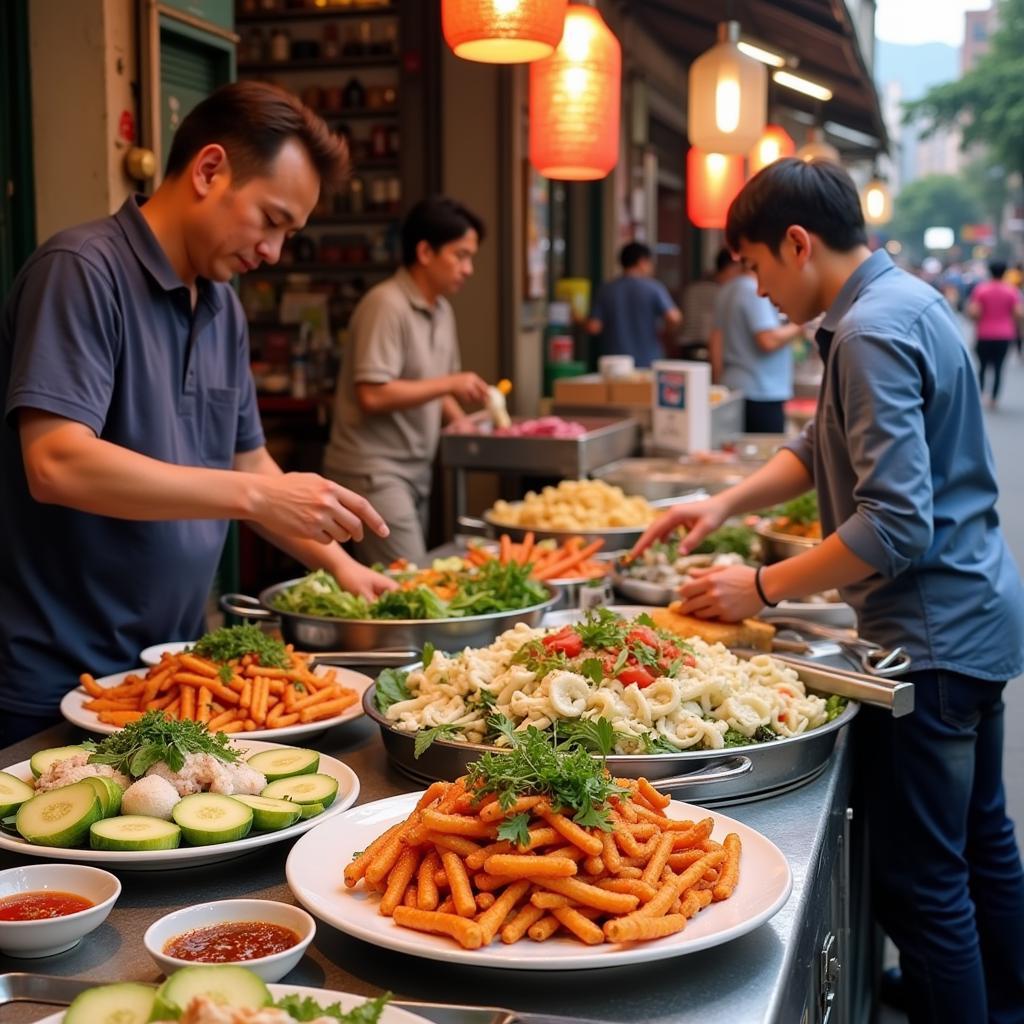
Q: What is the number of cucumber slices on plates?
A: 11